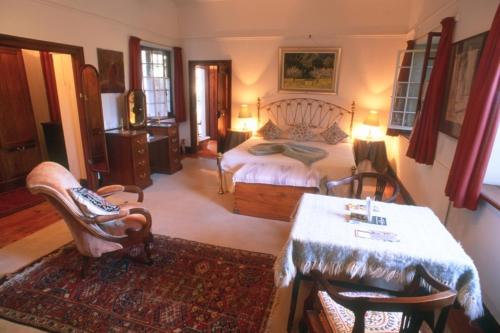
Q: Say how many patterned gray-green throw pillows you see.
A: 3